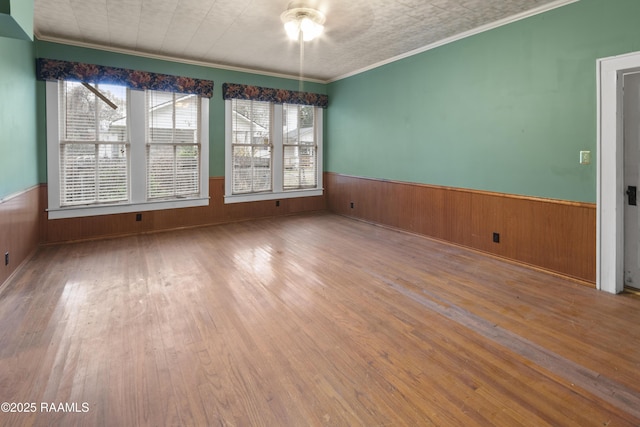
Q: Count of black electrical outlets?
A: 5